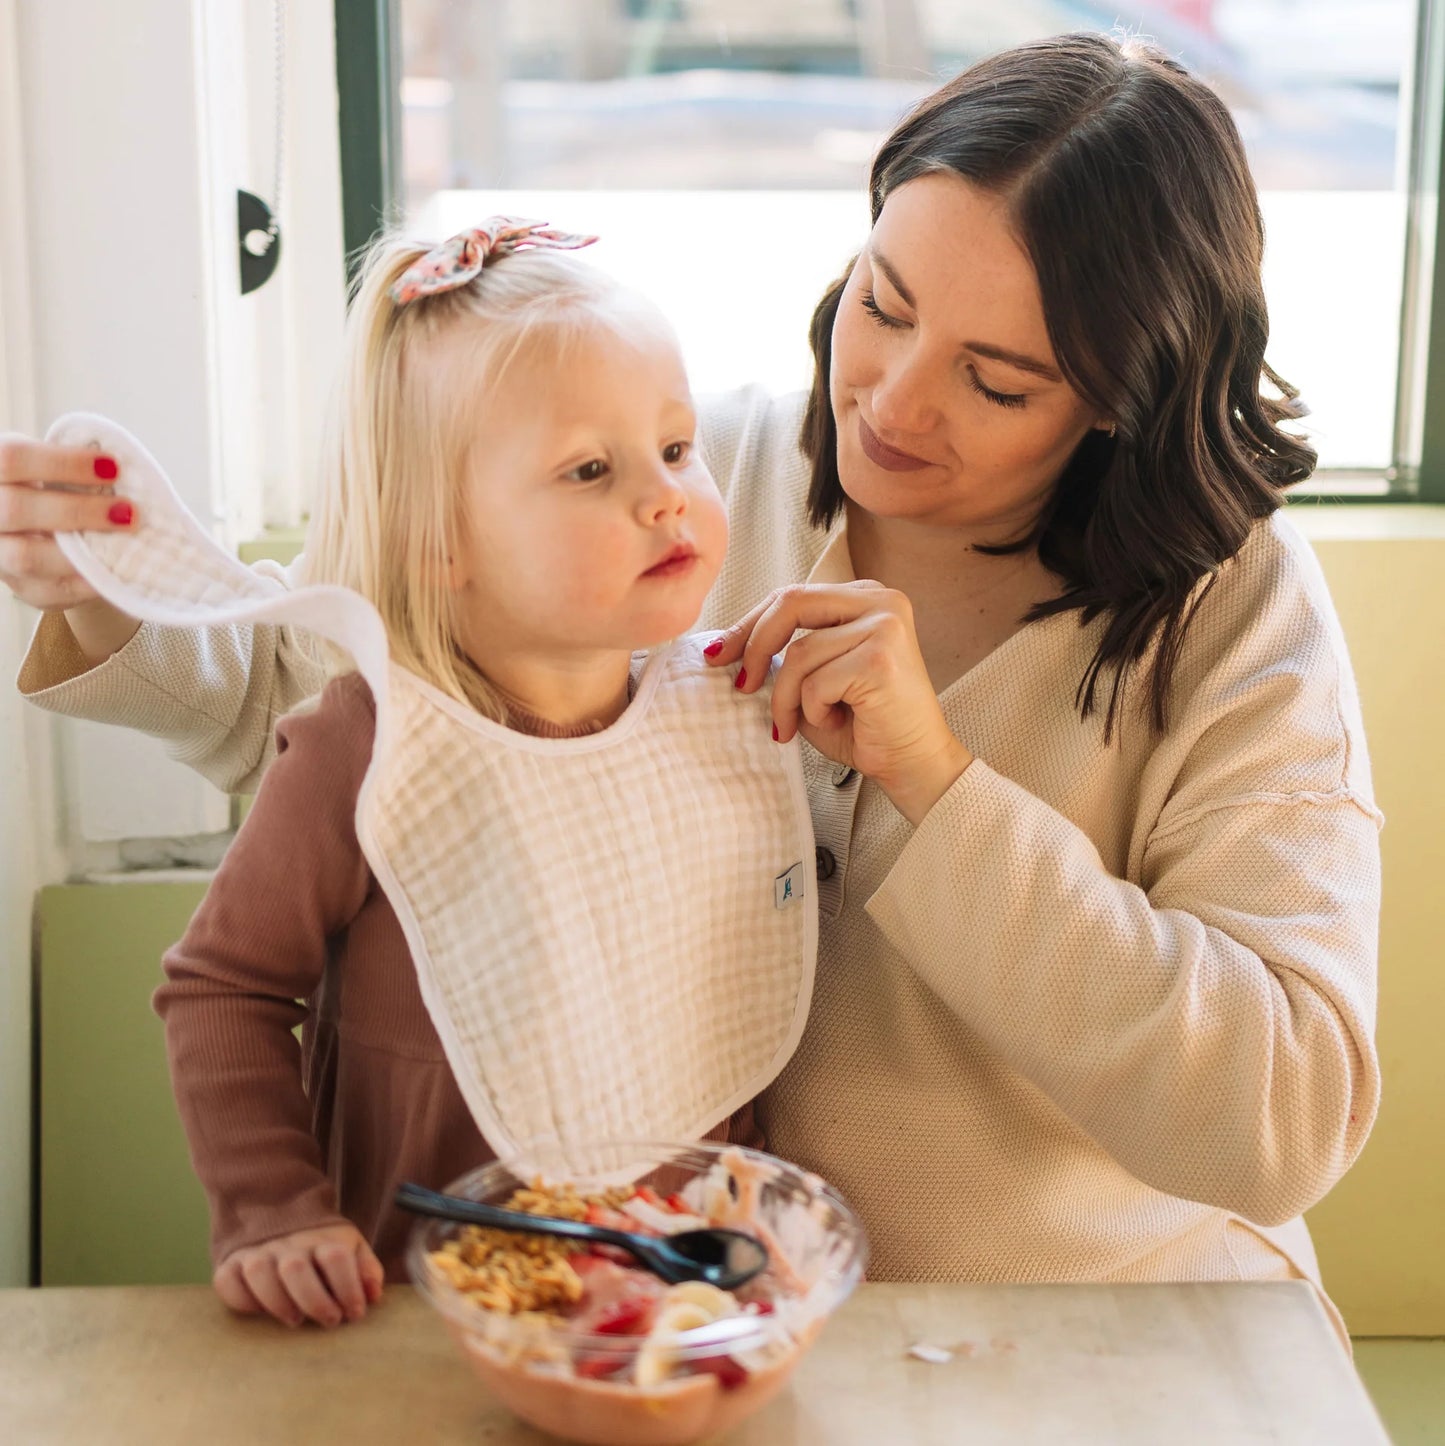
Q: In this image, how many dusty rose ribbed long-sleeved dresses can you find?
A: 1